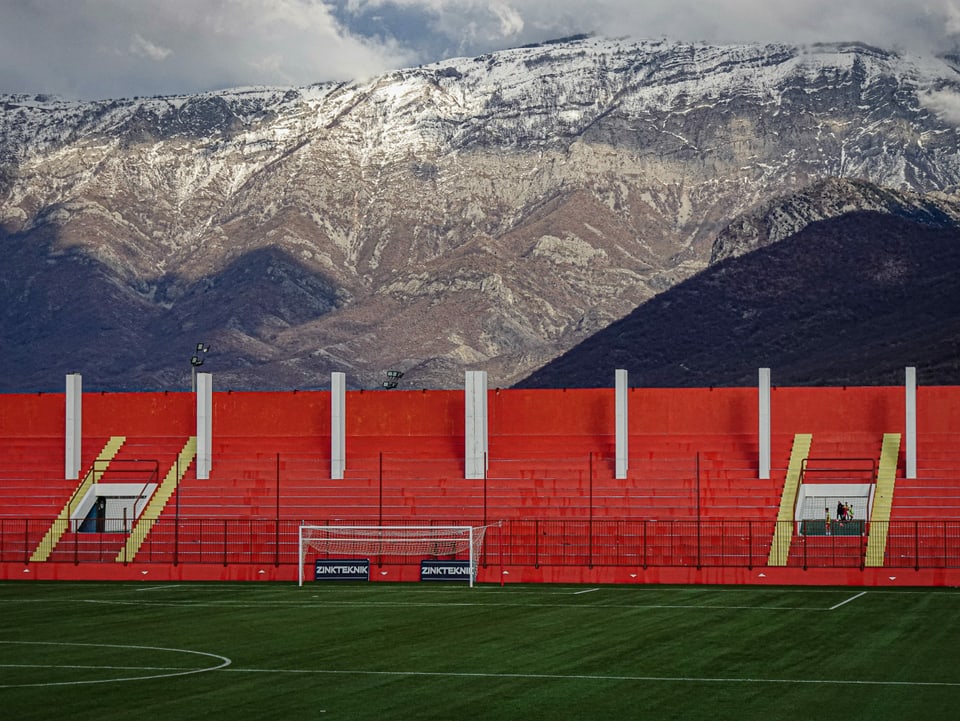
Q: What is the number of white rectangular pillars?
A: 7